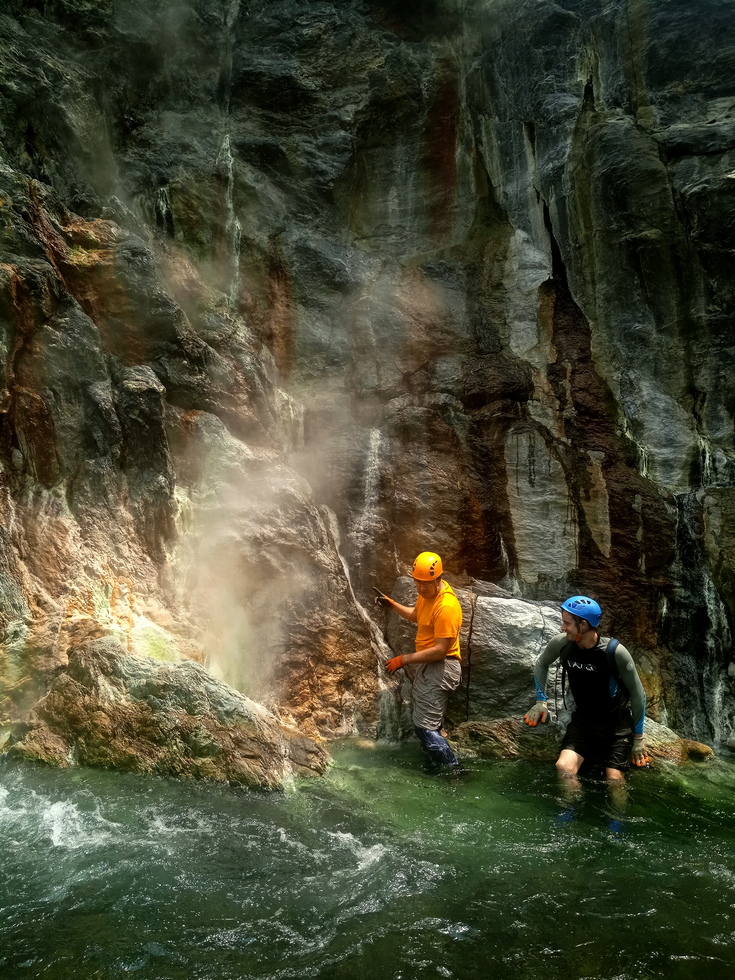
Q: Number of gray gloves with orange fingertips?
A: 2